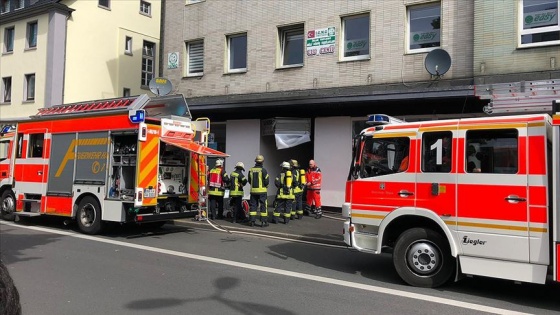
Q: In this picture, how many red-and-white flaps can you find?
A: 1